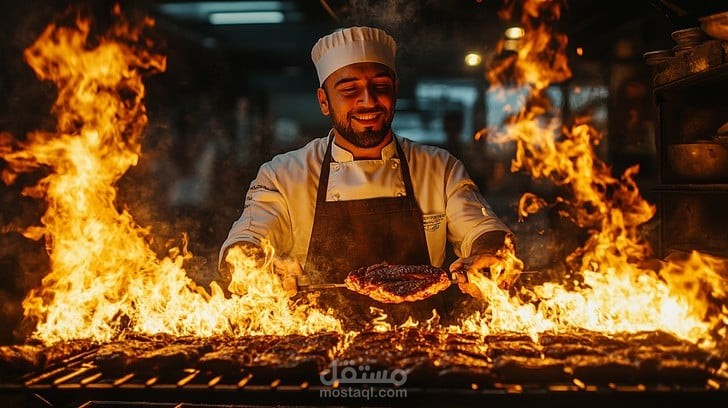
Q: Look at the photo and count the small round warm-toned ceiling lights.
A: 2